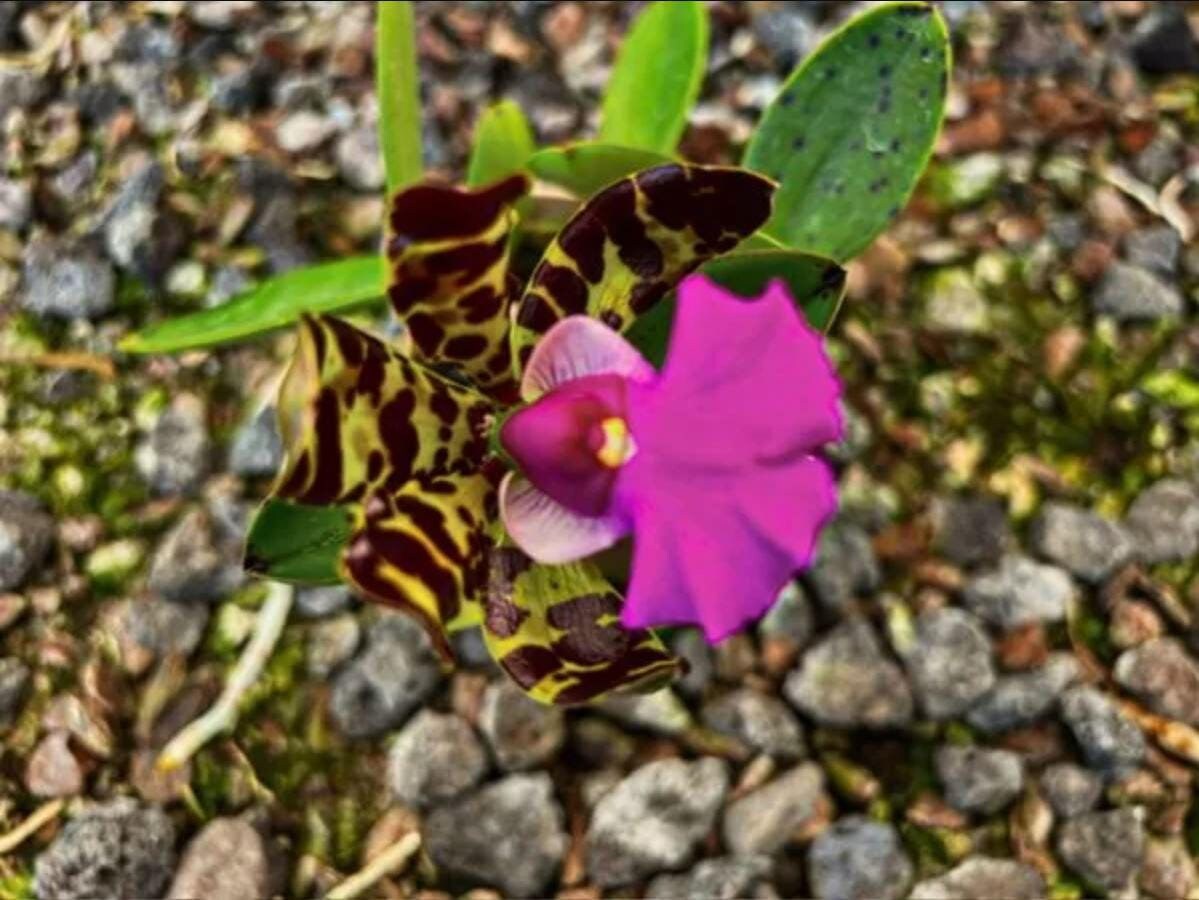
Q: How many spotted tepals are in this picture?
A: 5